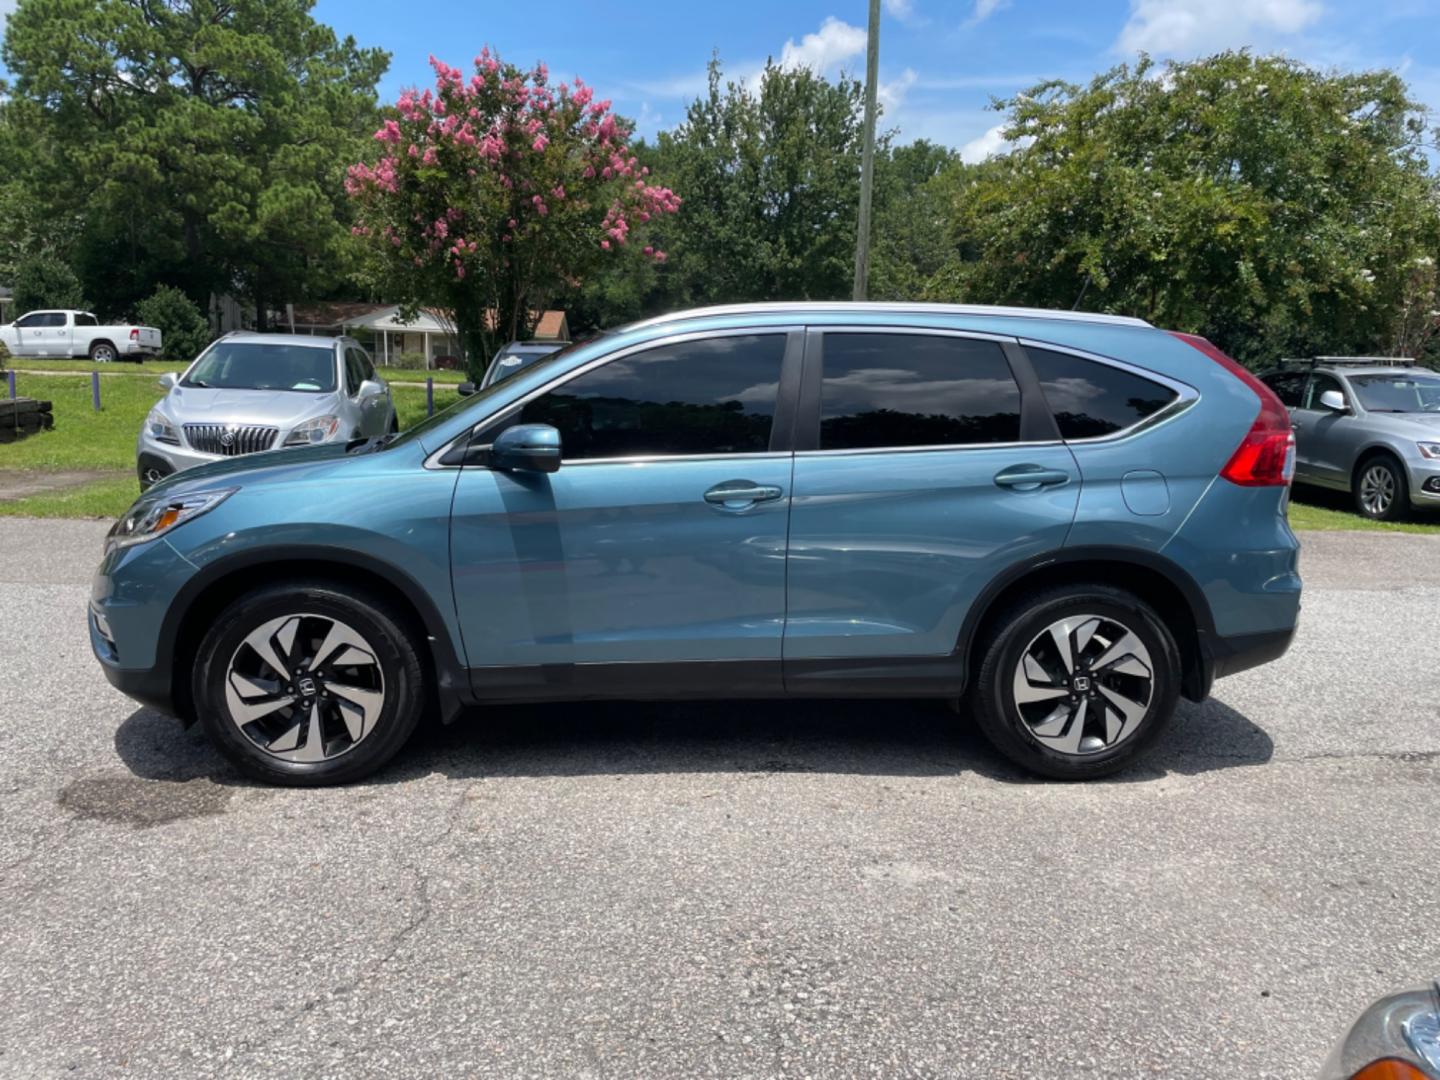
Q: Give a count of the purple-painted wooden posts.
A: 3